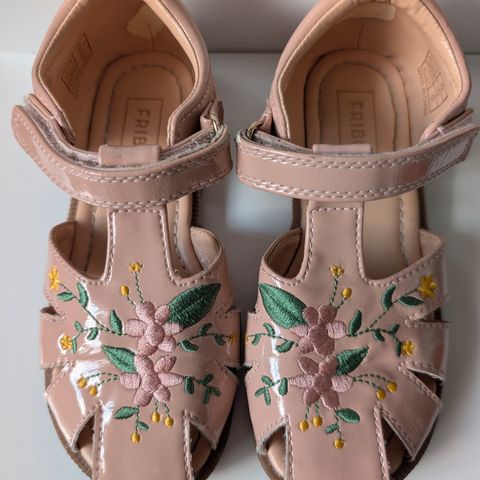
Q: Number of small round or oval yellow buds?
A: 12